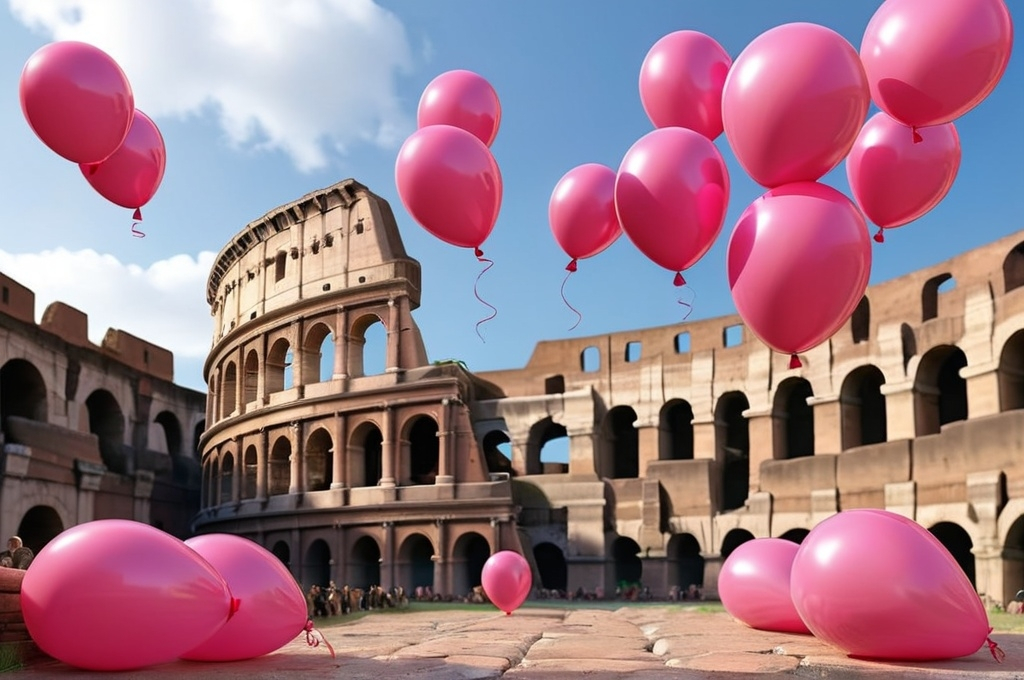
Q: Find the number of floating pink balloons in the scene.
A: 11